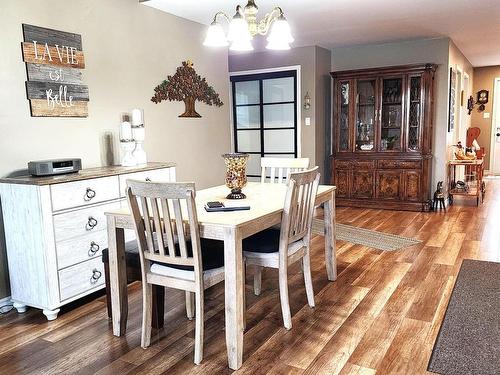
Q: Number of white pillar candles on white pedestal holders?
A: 2